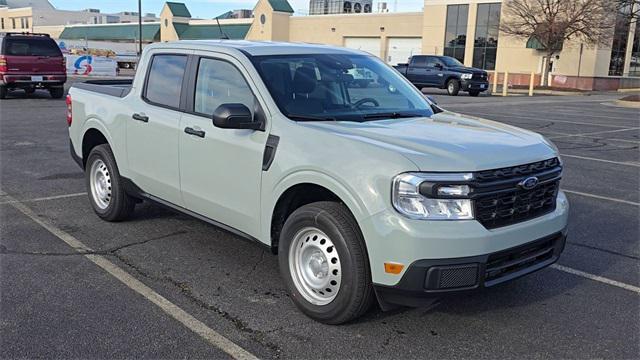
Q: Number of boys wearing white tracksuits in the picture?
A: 0